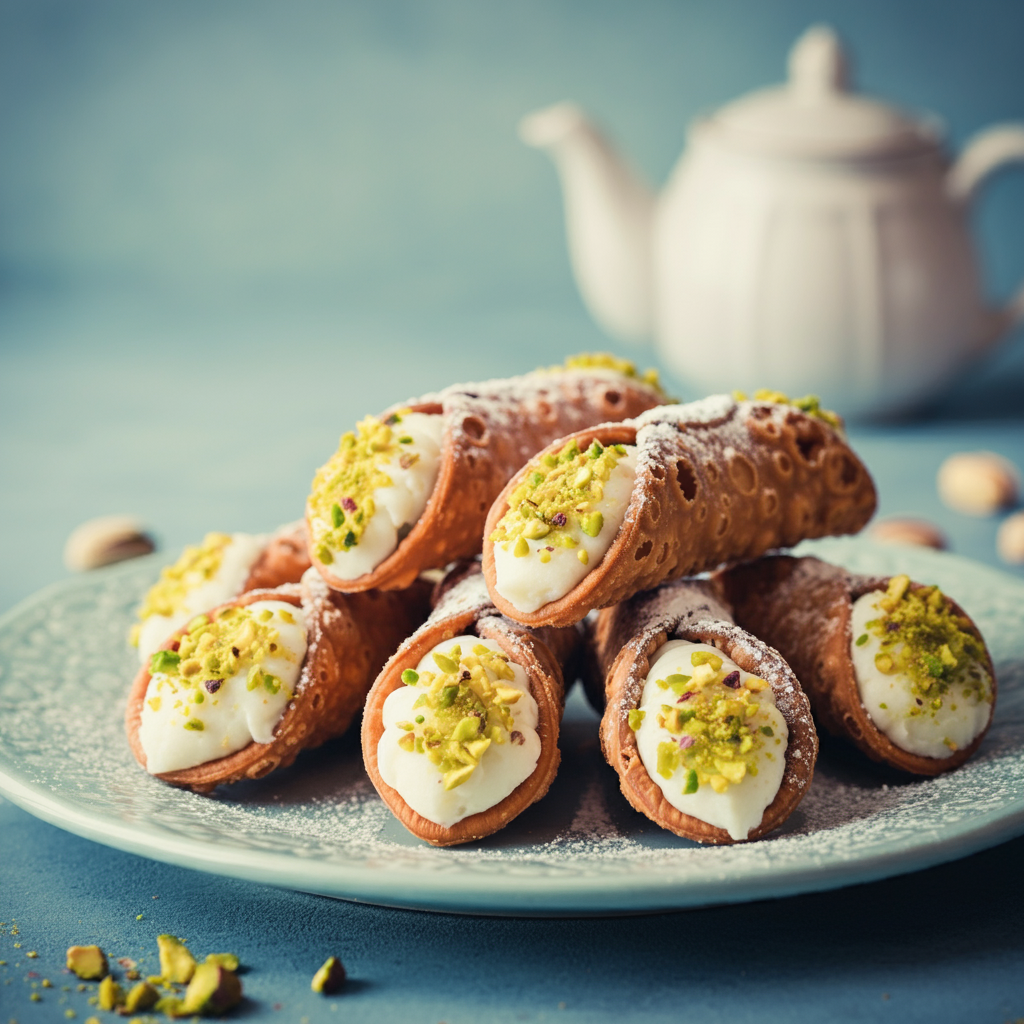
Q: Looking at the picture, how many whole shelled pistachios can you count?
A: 4